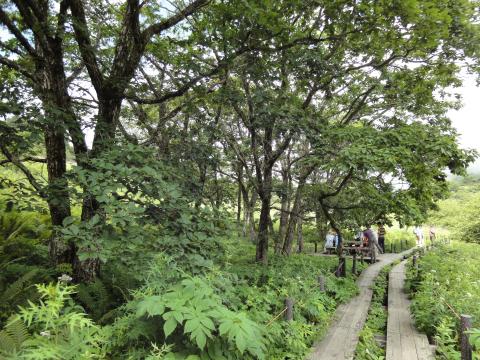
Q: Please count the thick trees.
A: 2